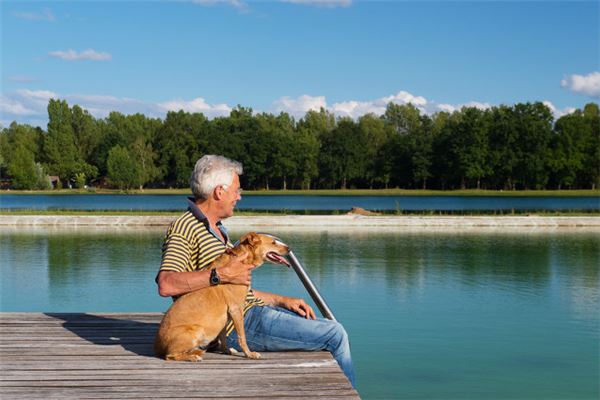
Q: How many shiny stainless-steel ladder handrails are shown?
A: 1